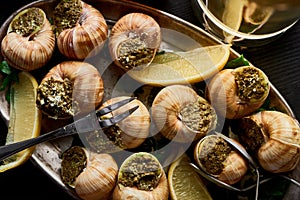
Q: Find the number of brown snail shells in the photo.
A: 11